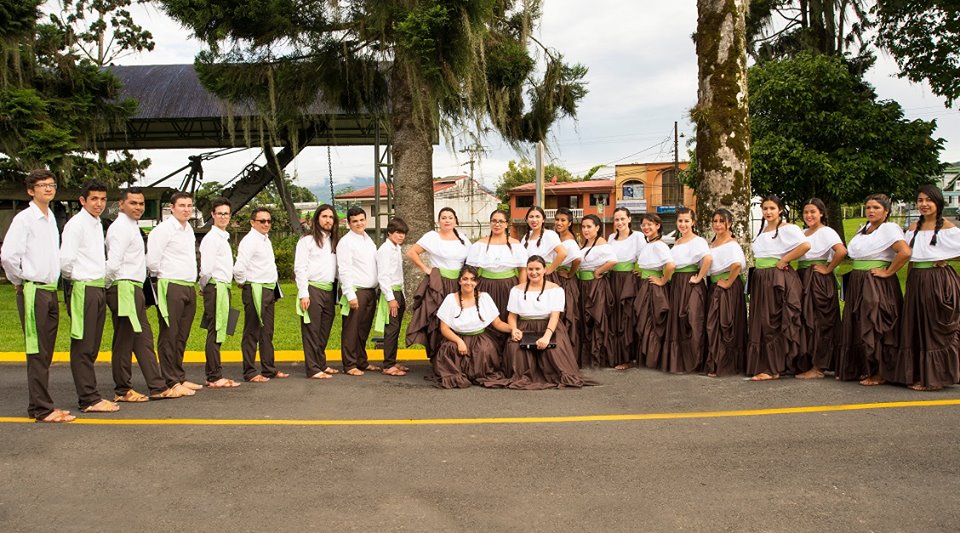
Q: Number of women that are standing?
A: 13